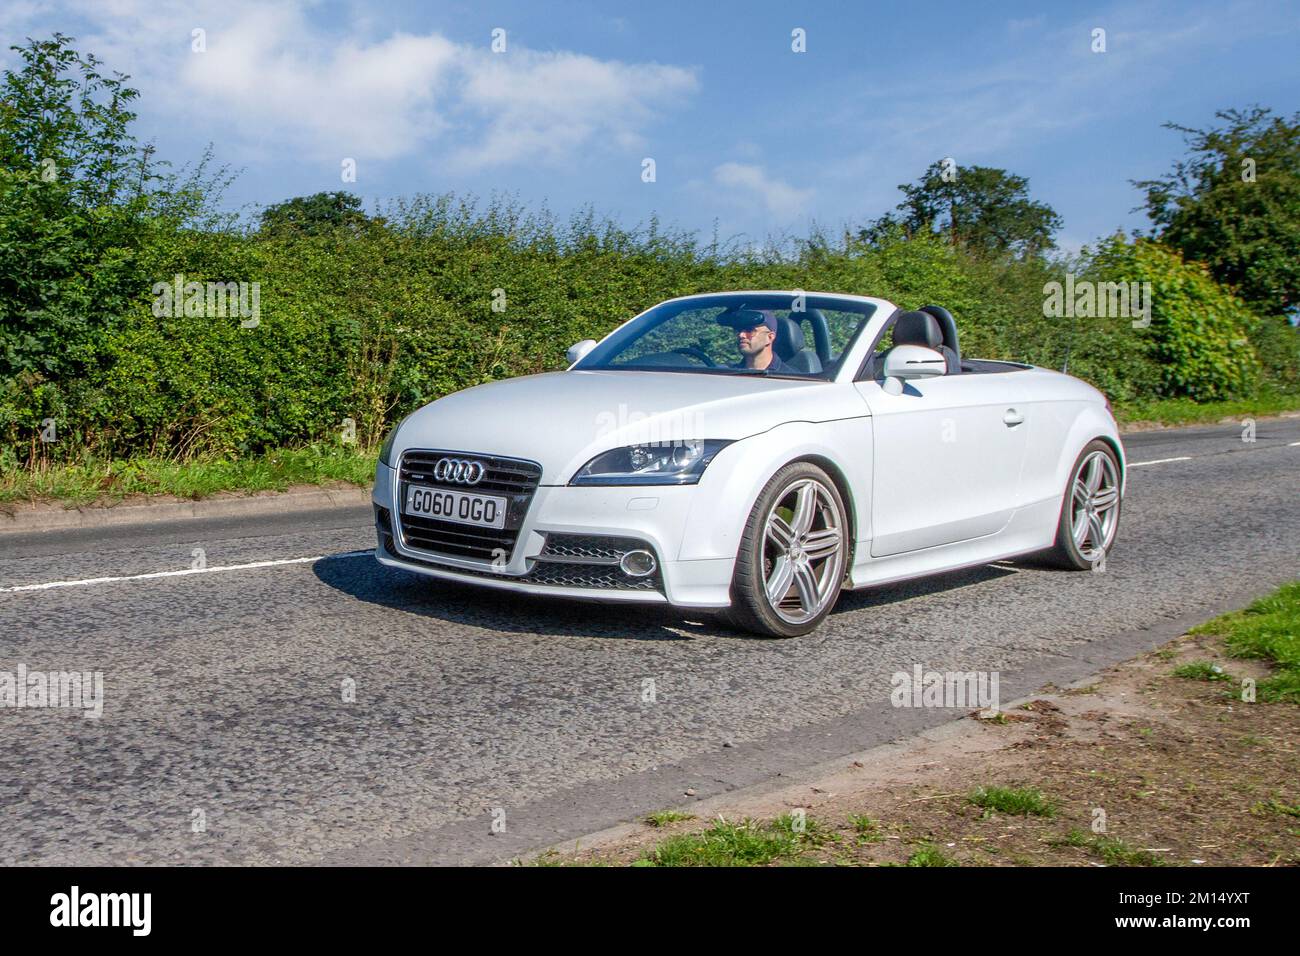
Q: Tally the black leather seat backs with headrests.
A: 2